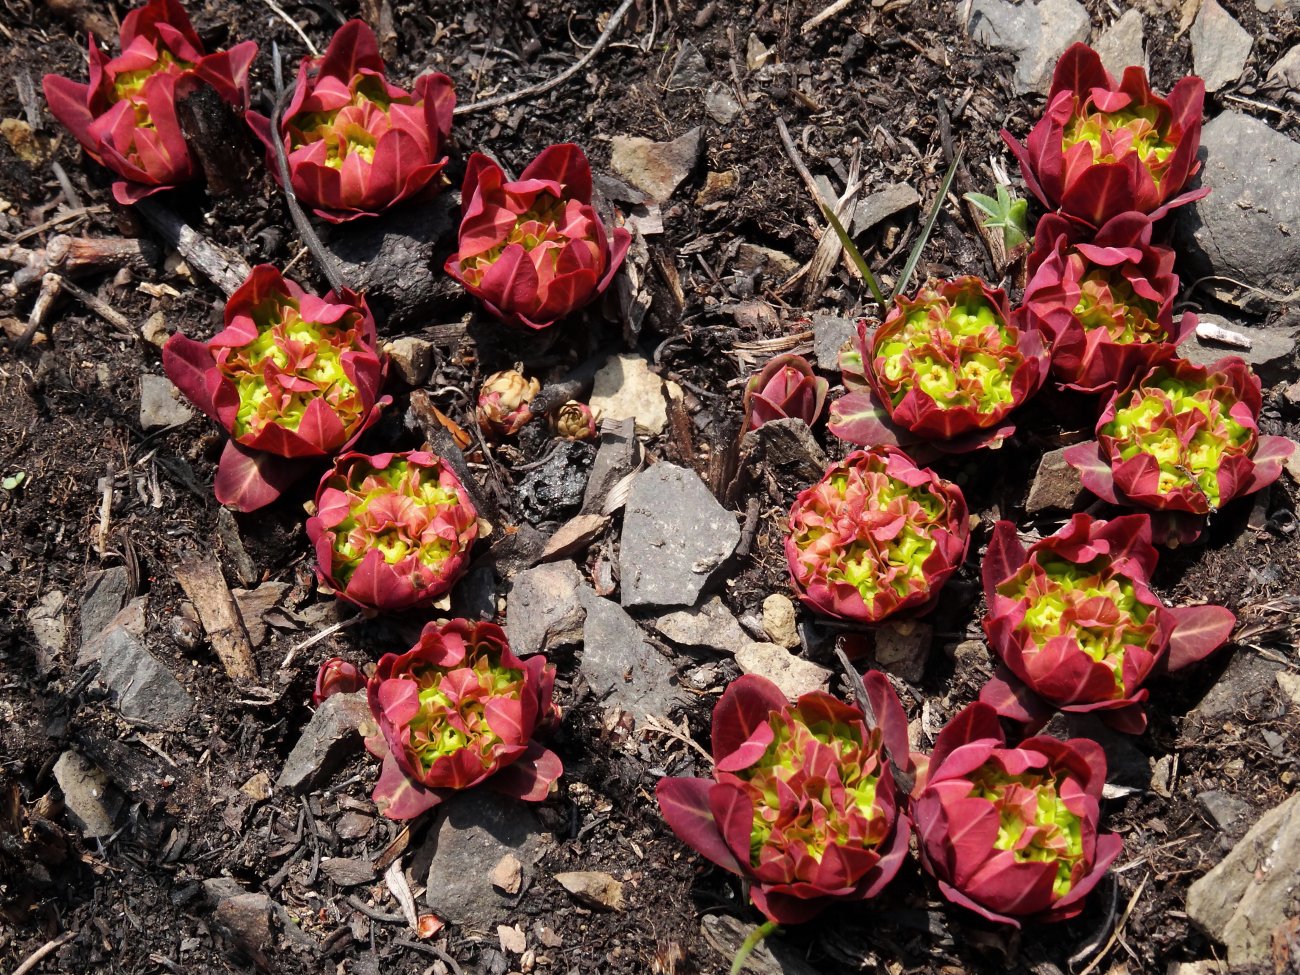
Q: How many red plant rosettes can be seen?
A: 14